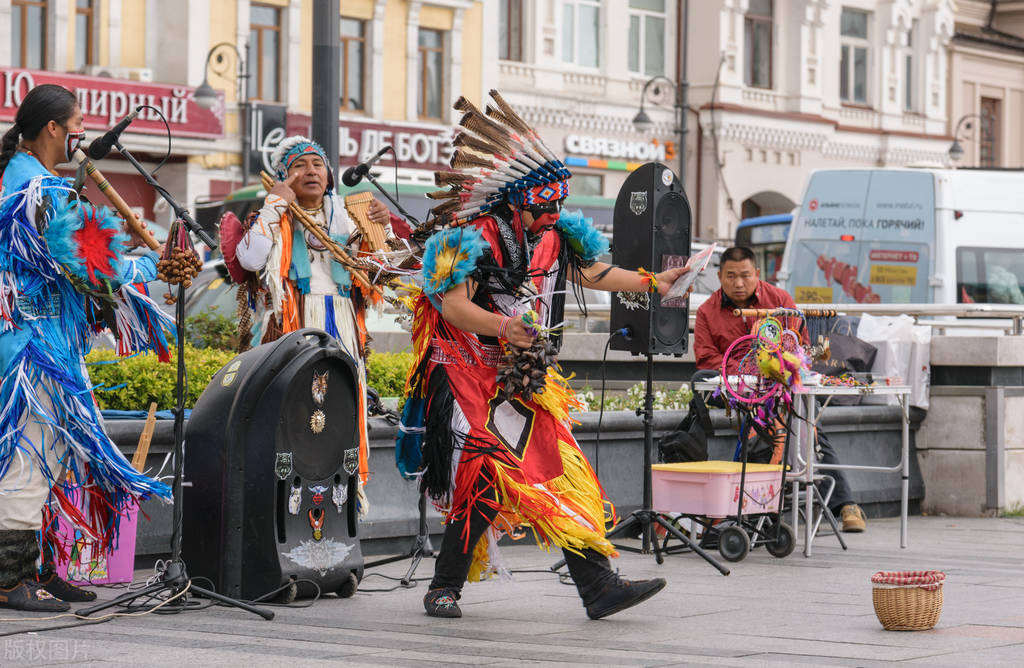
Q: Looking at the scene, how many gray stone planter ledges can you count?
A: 1